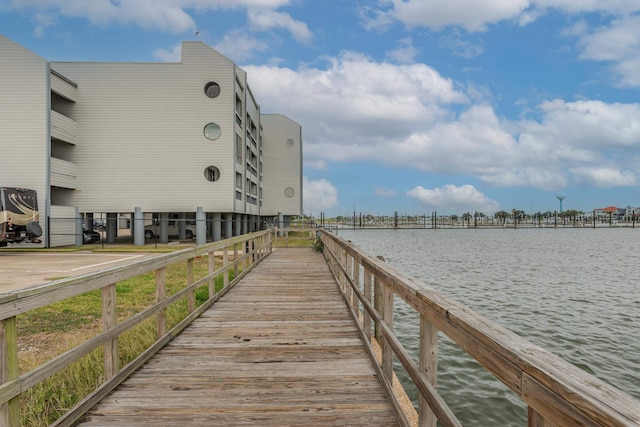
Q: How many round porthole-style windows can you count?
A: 5